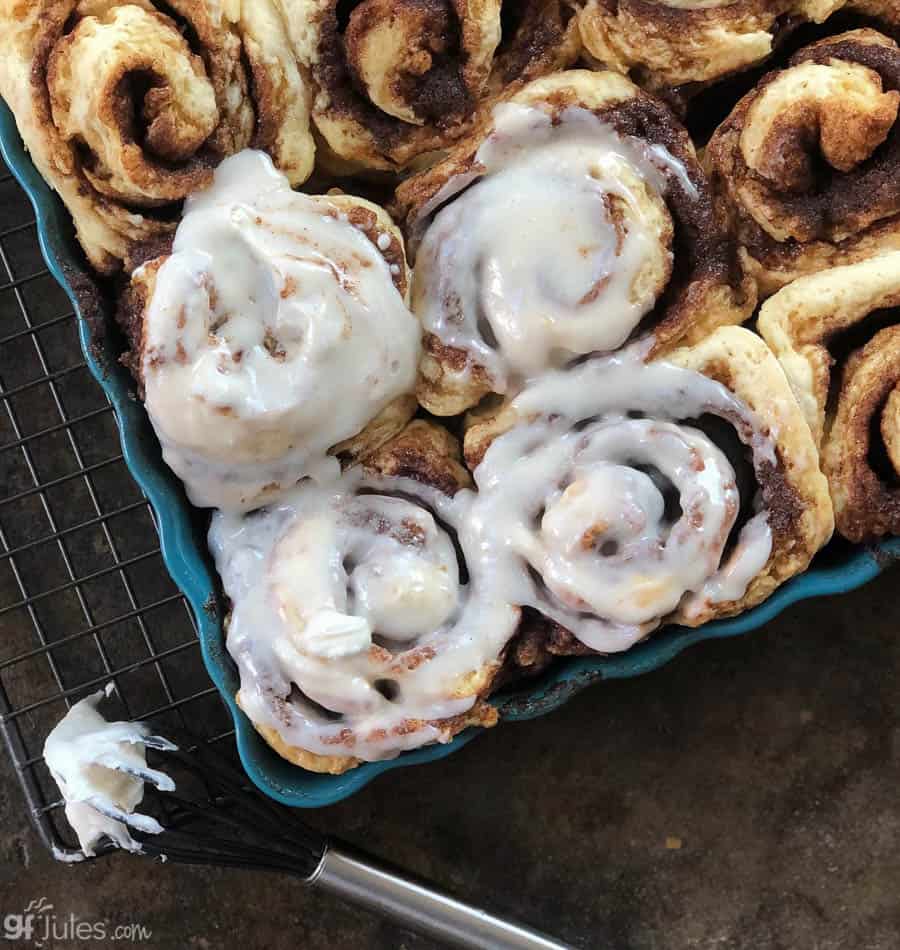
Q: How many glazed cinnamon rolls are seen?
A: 4